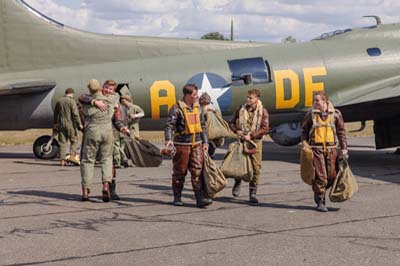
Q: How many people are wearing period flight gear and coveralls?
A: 8